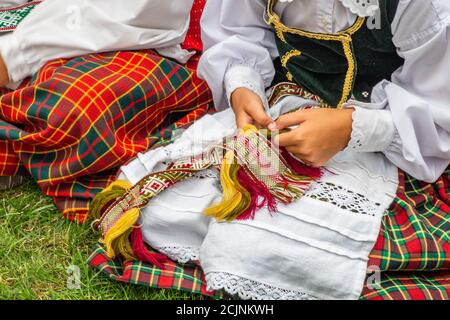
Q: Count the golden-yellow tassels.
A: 3